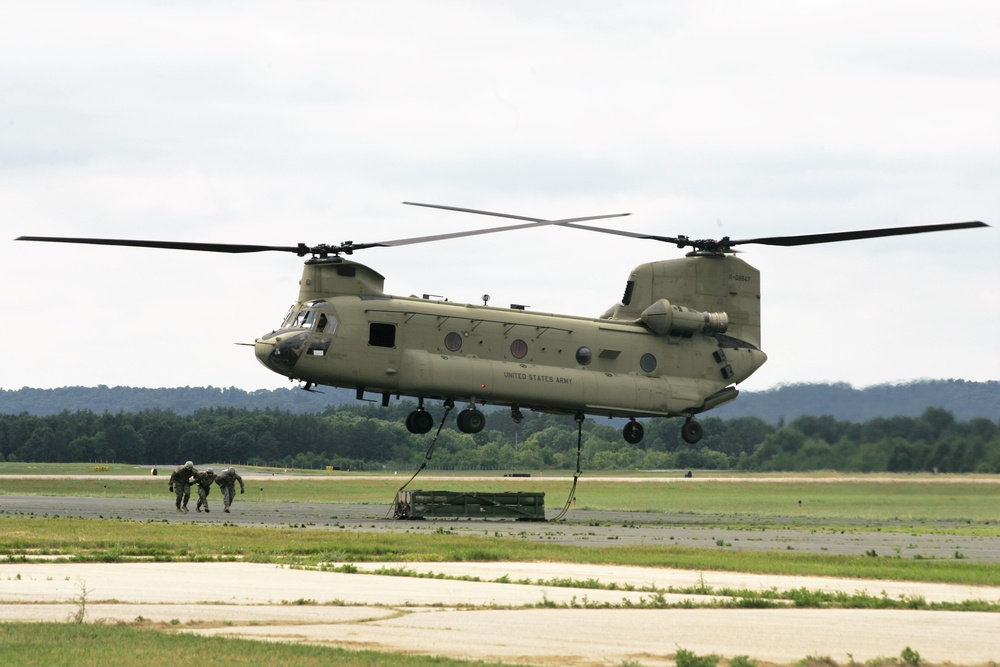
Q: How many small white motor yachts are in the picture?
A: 0